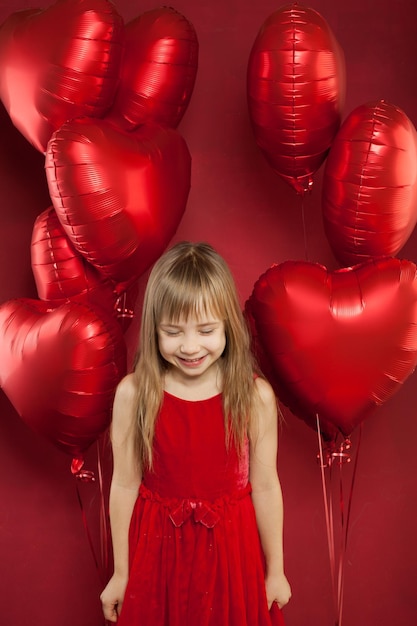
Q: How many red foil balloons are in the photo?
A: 8